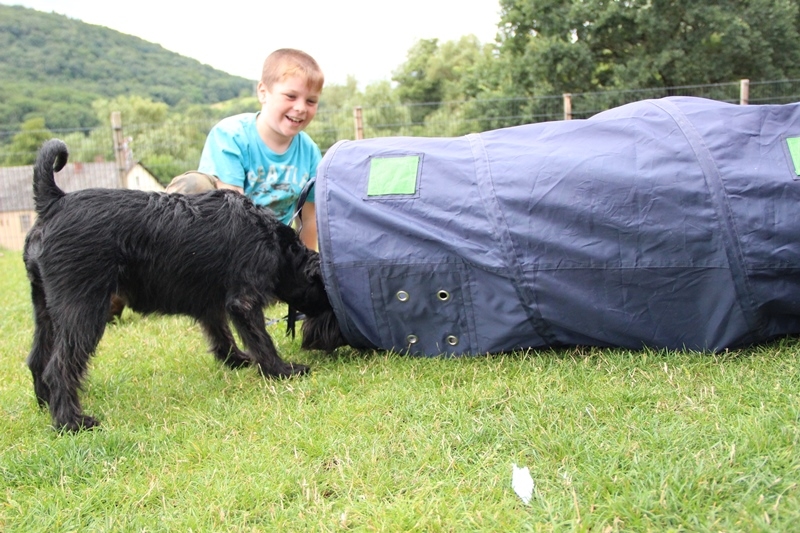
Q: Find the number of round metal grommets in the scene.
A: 4